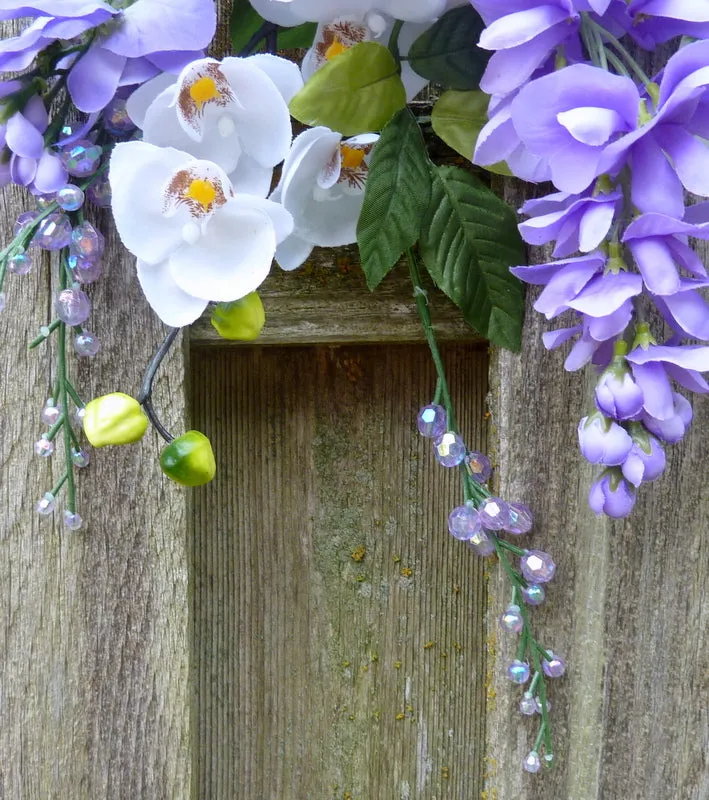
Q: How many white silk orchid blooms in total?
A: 4